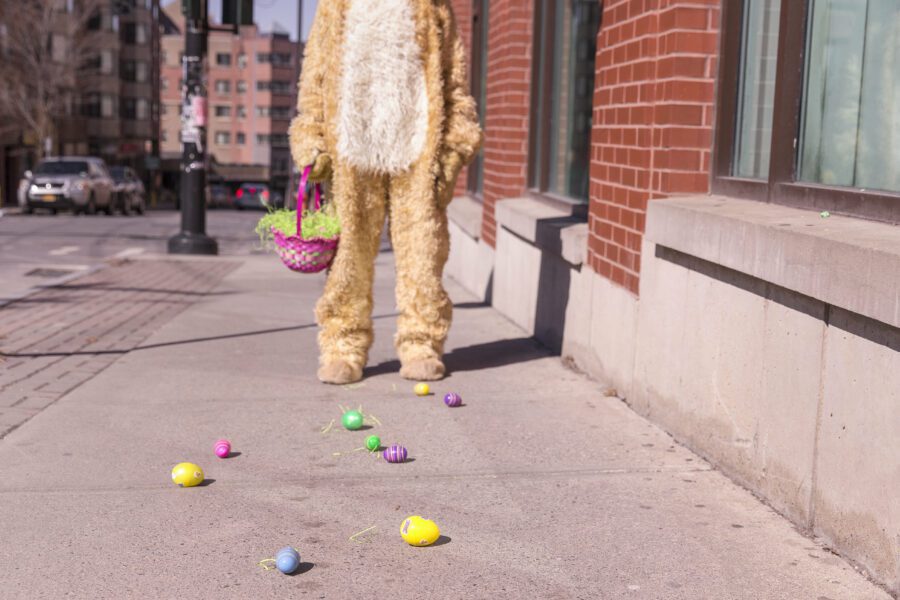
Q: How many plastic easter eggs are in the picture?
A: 9